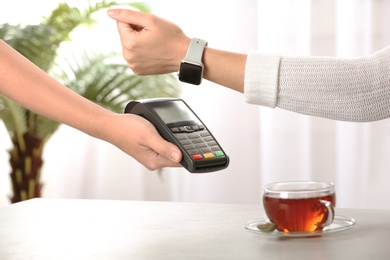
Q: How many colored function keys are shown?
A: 3